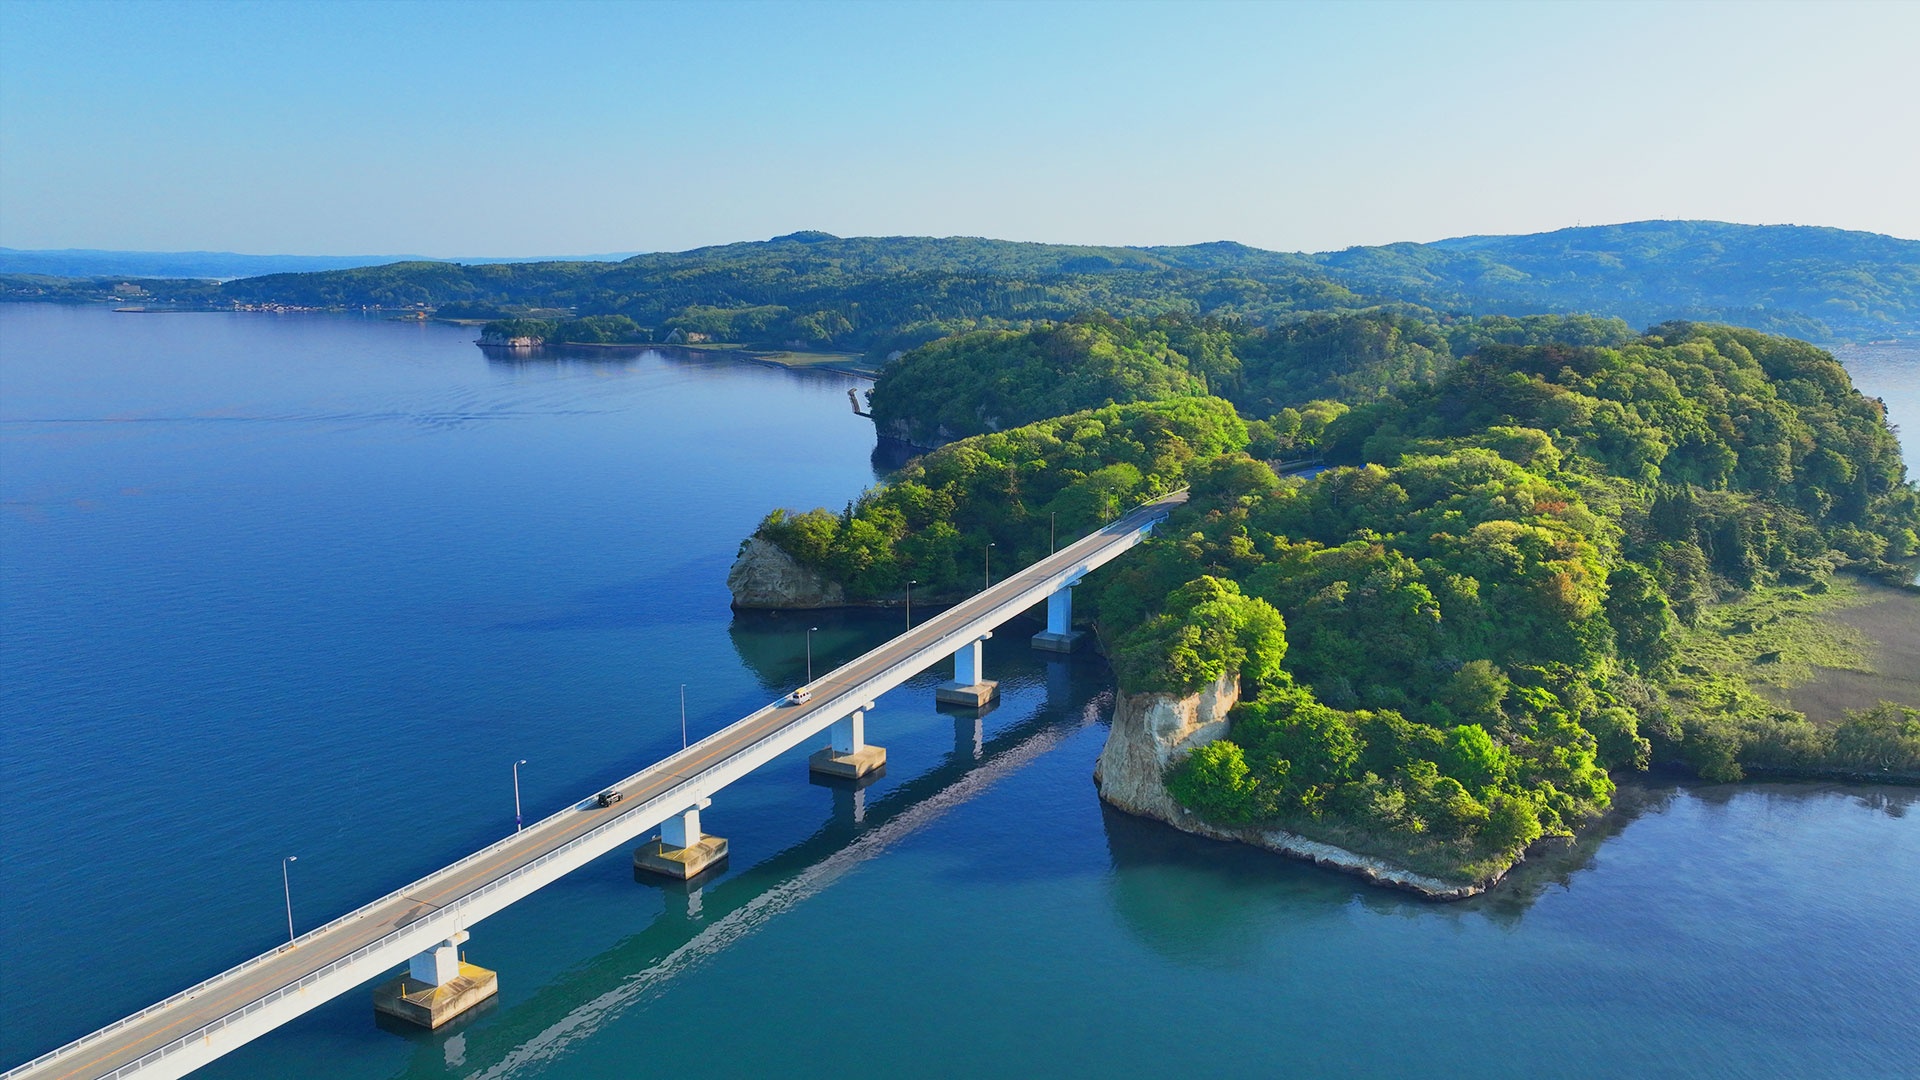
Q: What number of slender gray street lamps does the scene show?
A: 8